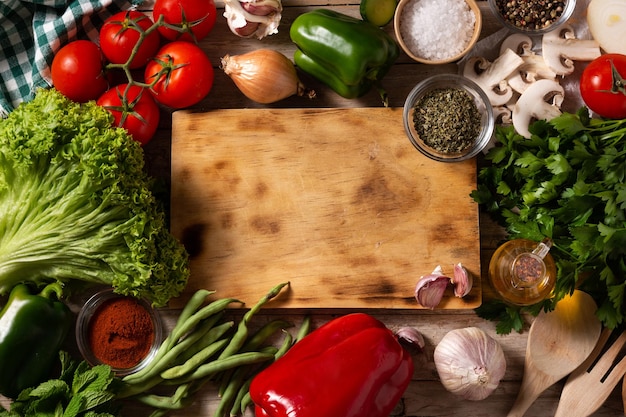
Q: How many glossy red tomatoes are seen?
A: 6